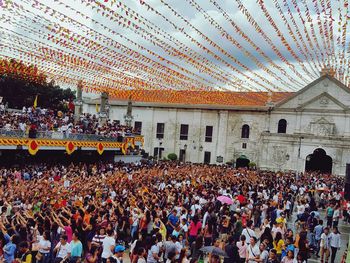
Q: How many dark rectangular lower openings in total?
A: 3